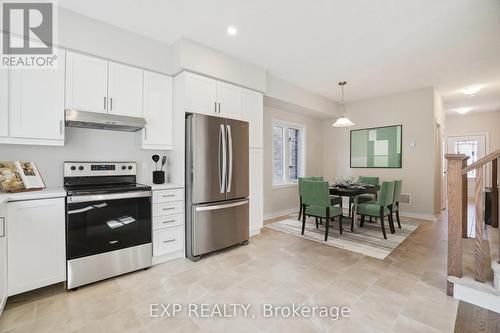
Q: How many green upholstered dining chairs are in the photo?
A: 6